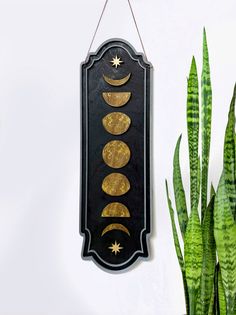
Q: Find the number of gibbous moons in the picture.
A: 2